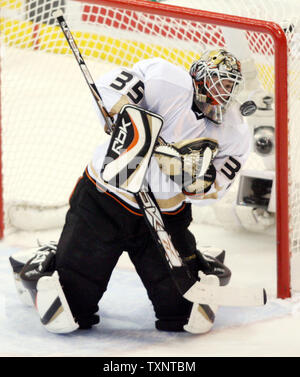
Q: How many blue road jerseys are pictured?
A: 0